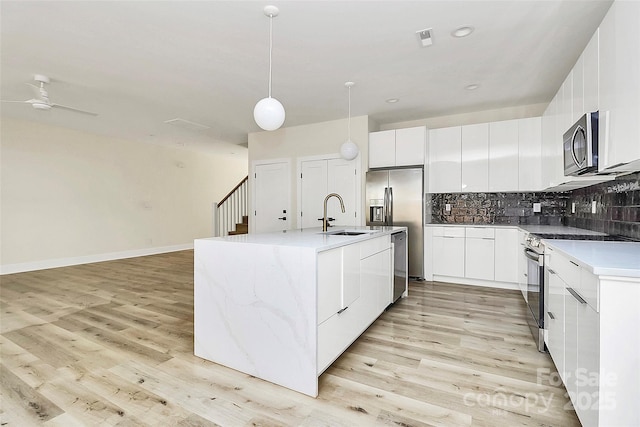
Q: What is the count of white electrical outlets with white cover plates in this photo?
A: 4